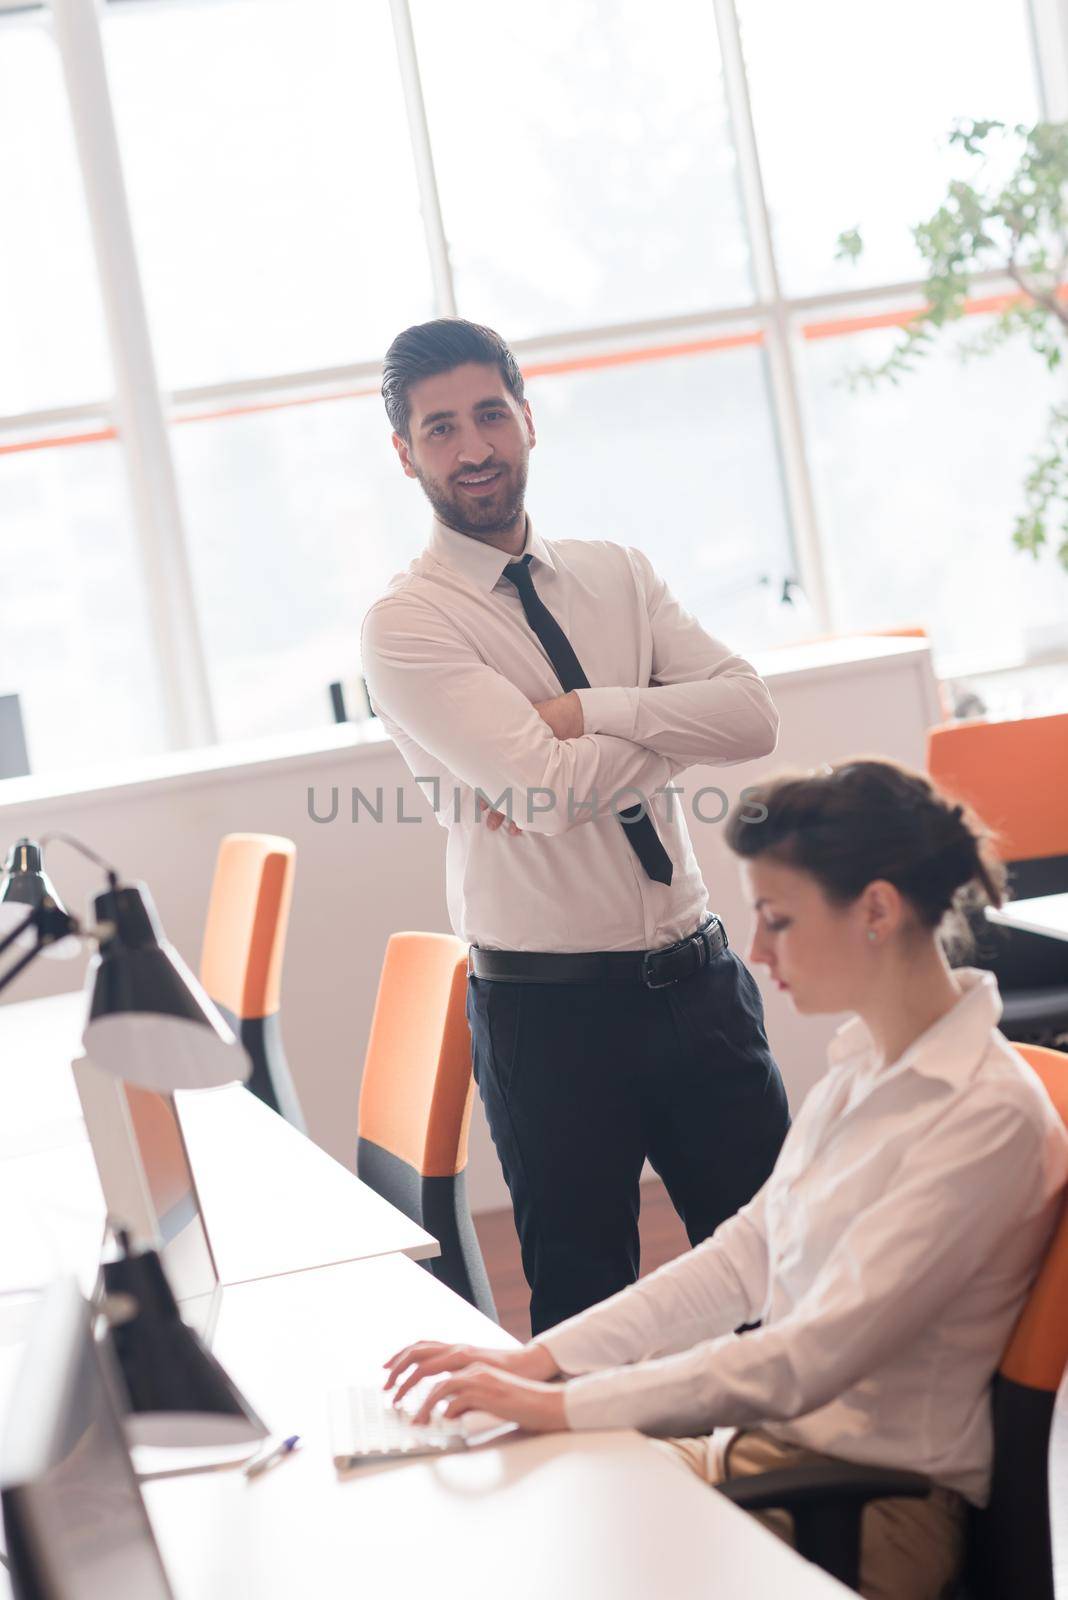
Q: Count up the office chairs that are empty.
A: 3